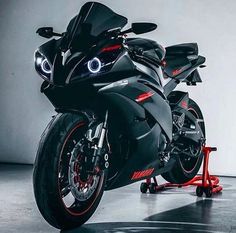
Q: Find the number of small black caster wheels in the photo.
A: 4